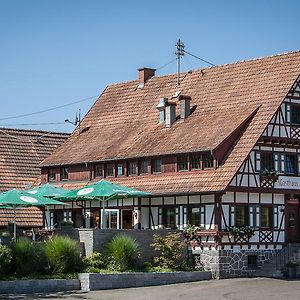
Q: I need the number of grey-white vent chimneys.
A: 3